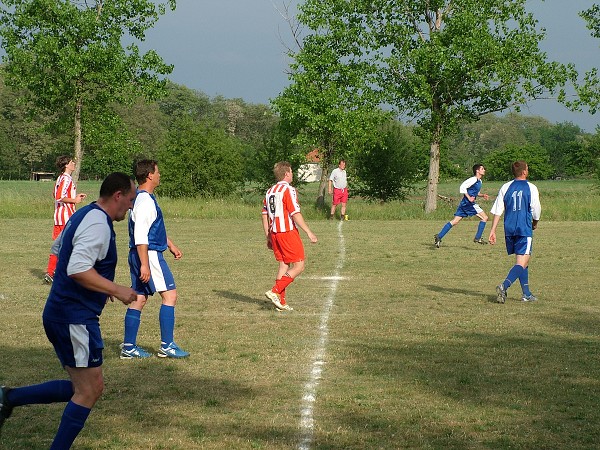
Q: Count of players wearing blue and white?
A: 4